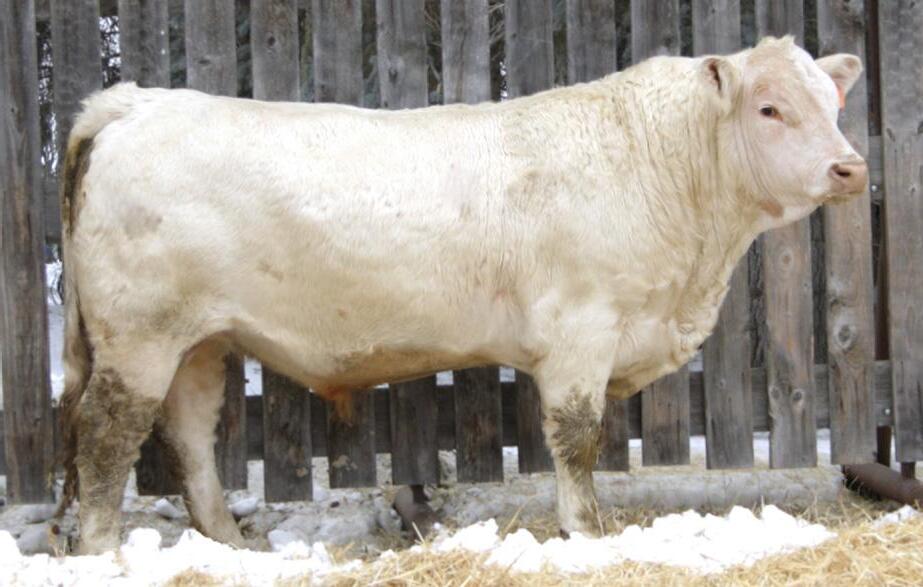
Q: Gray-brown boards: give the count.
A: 15